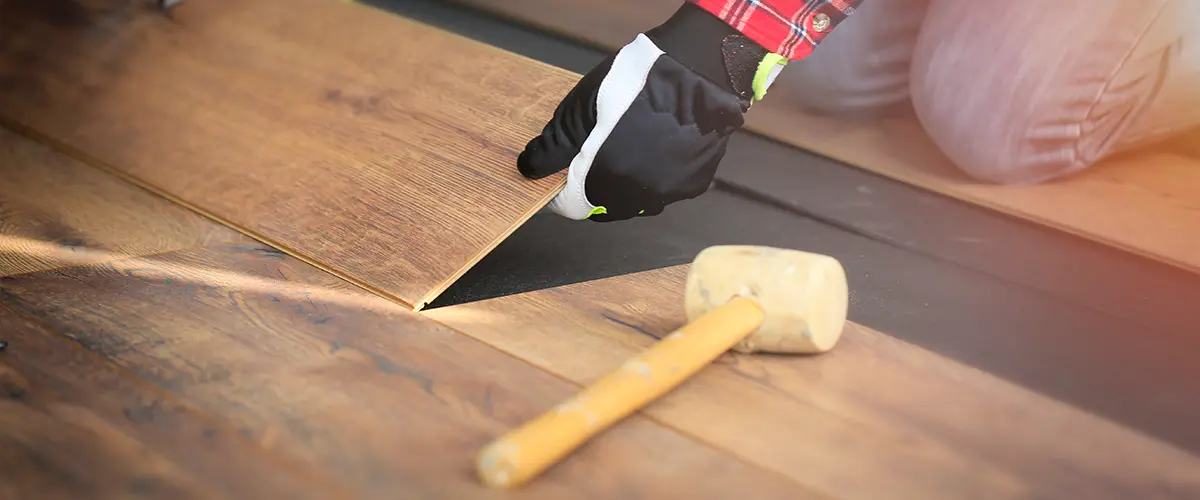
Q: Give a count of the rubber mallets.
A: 1